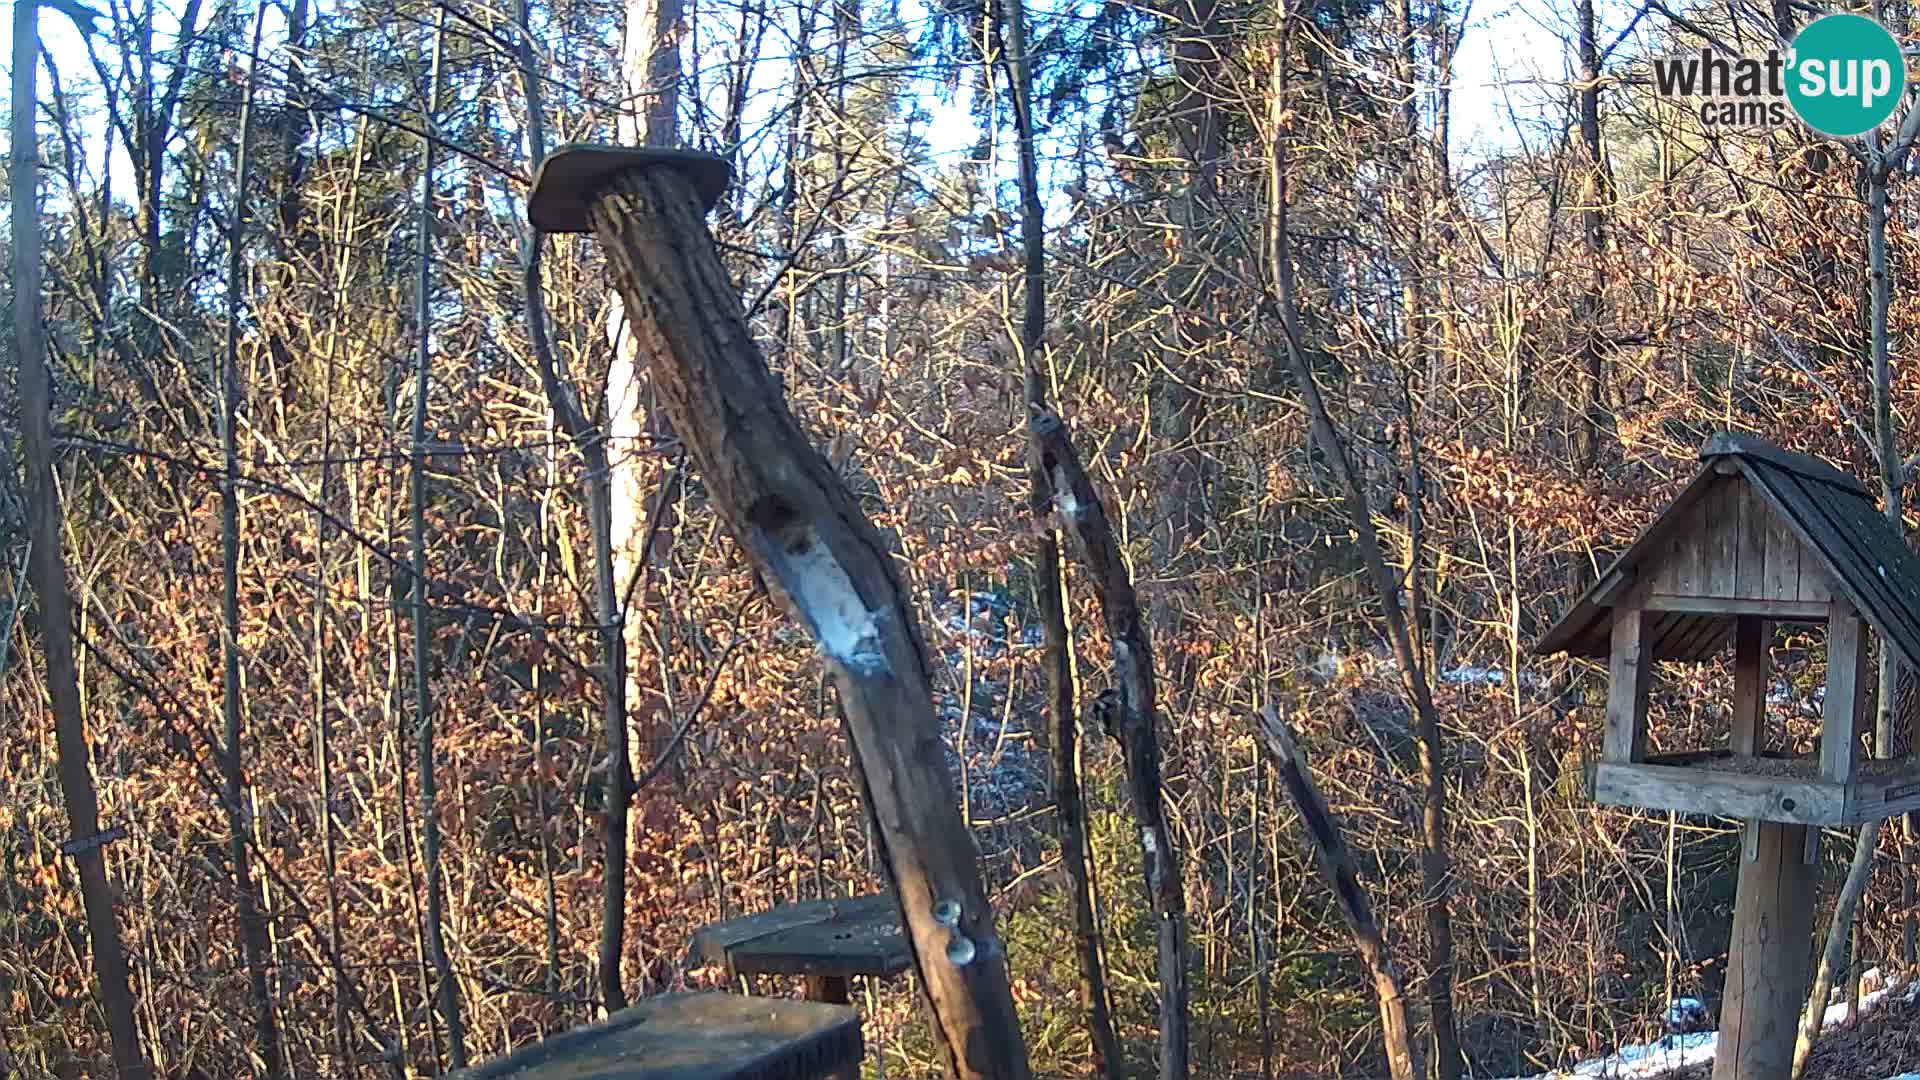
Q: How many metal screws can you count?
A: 2